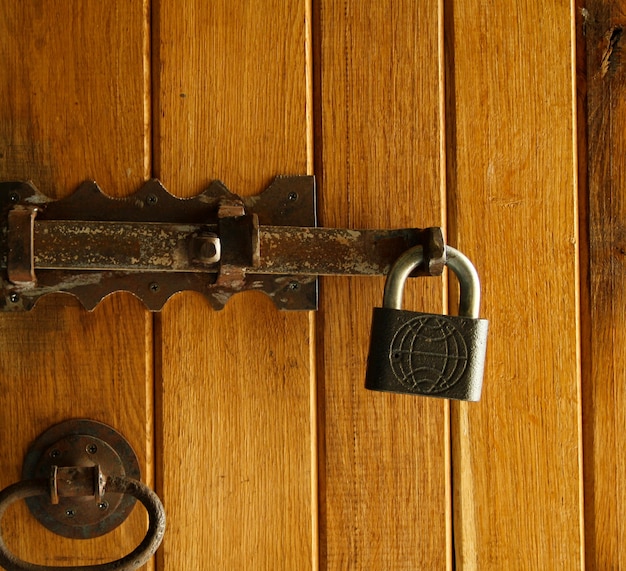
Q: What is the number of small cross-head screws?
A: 10